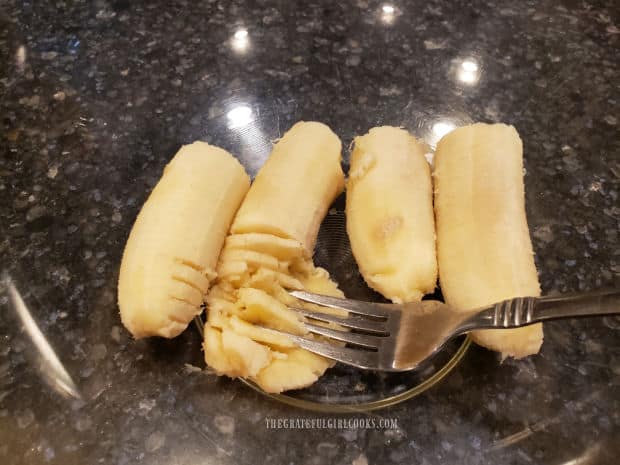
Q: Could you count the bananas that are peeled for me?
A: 4